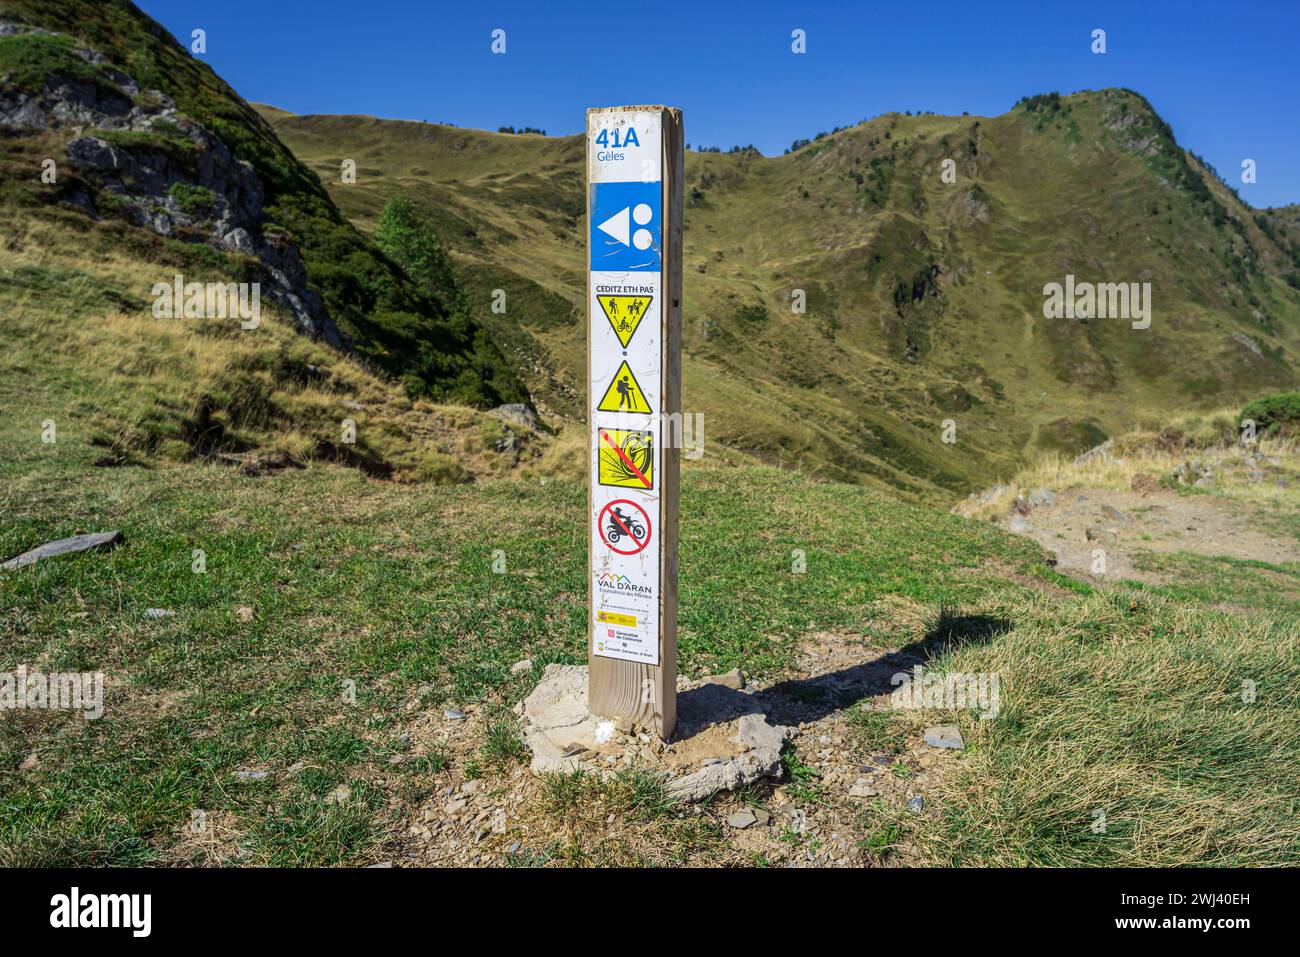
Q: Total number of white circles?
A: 2